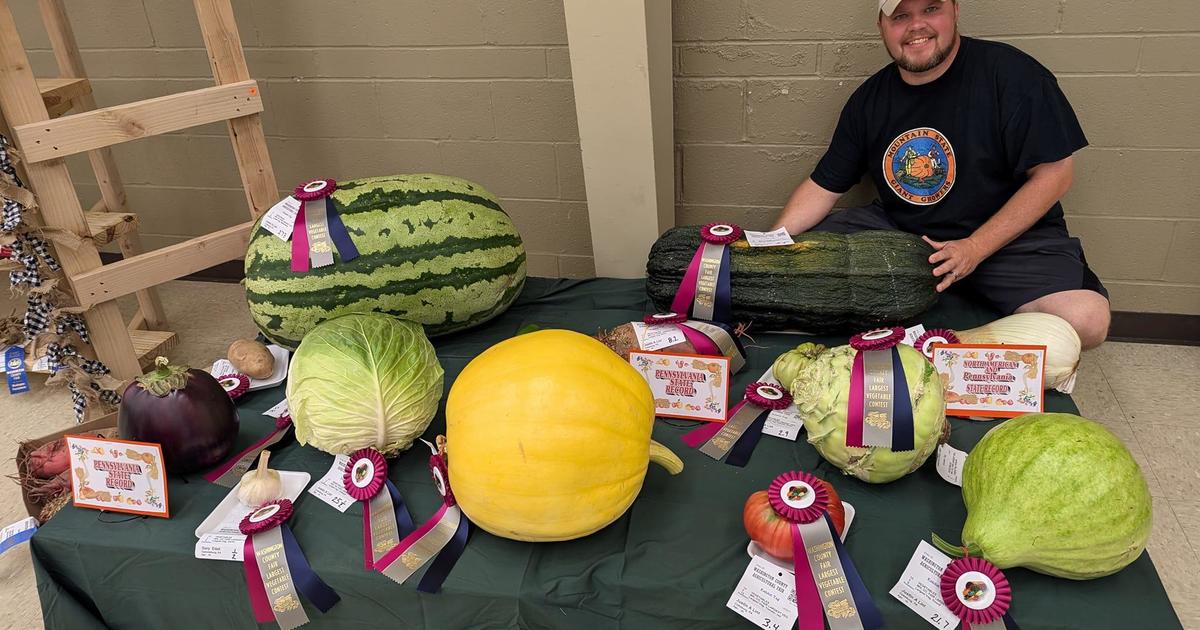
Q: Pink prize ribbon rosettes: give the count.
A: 13